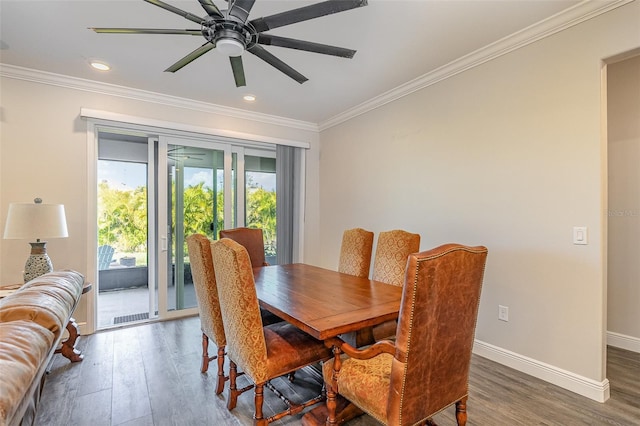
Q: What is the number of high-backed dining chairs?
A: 6